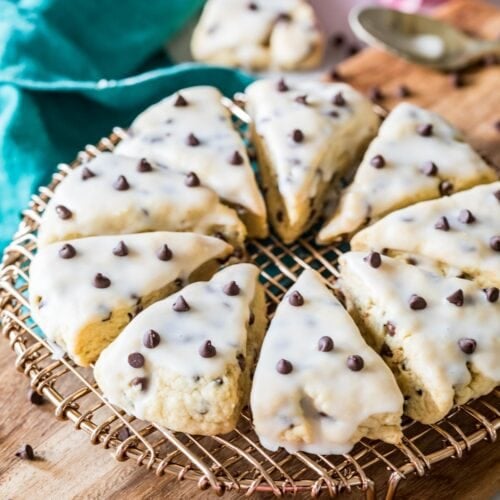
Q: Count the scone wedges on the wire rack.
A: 9